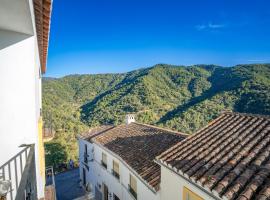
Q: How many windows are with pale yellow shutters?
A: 3